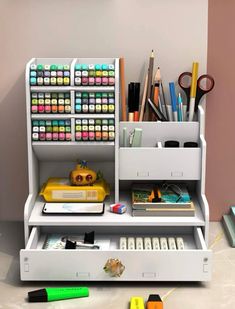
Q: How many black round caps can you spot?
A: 2